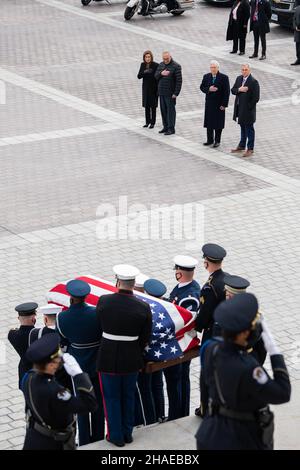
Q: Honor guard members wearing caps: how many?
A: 11